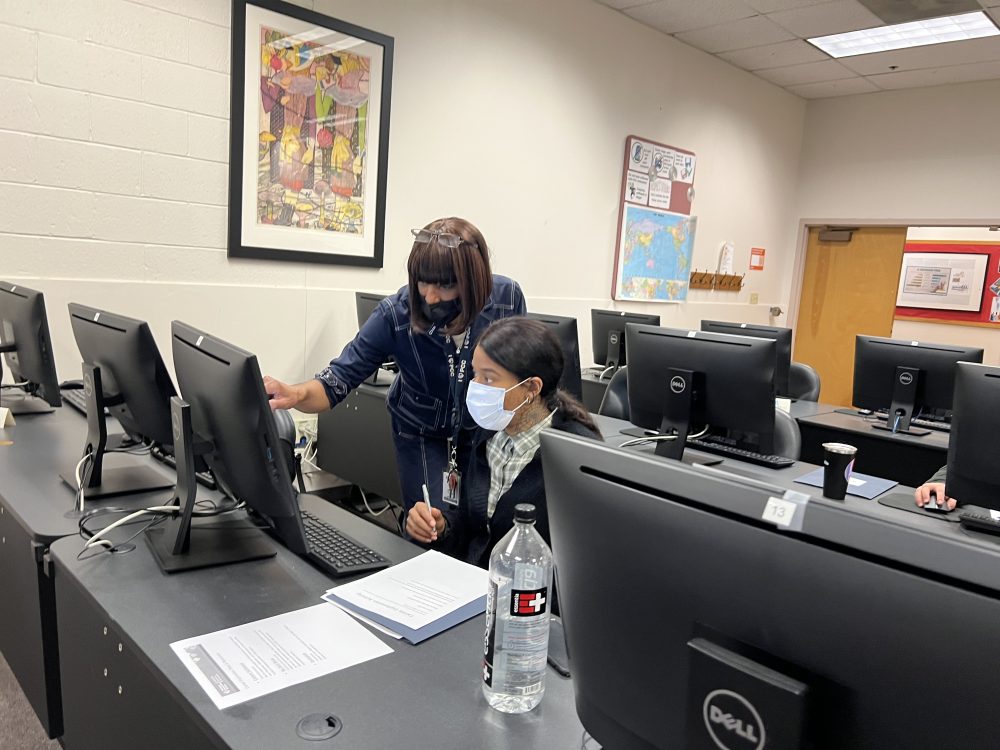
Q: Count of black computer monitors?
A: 11